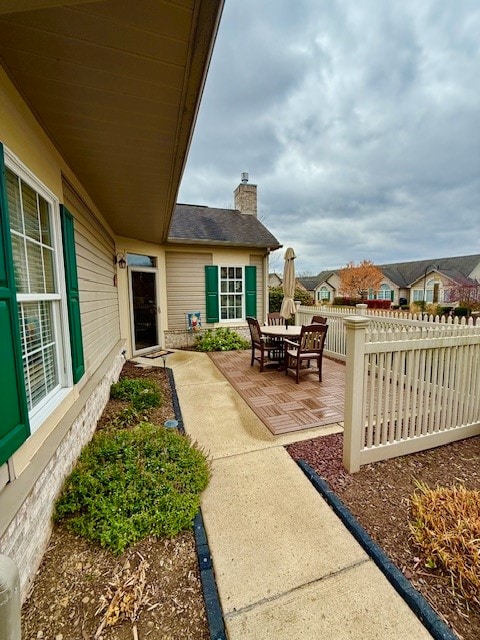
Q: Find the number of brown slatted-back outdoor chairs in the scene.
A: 4